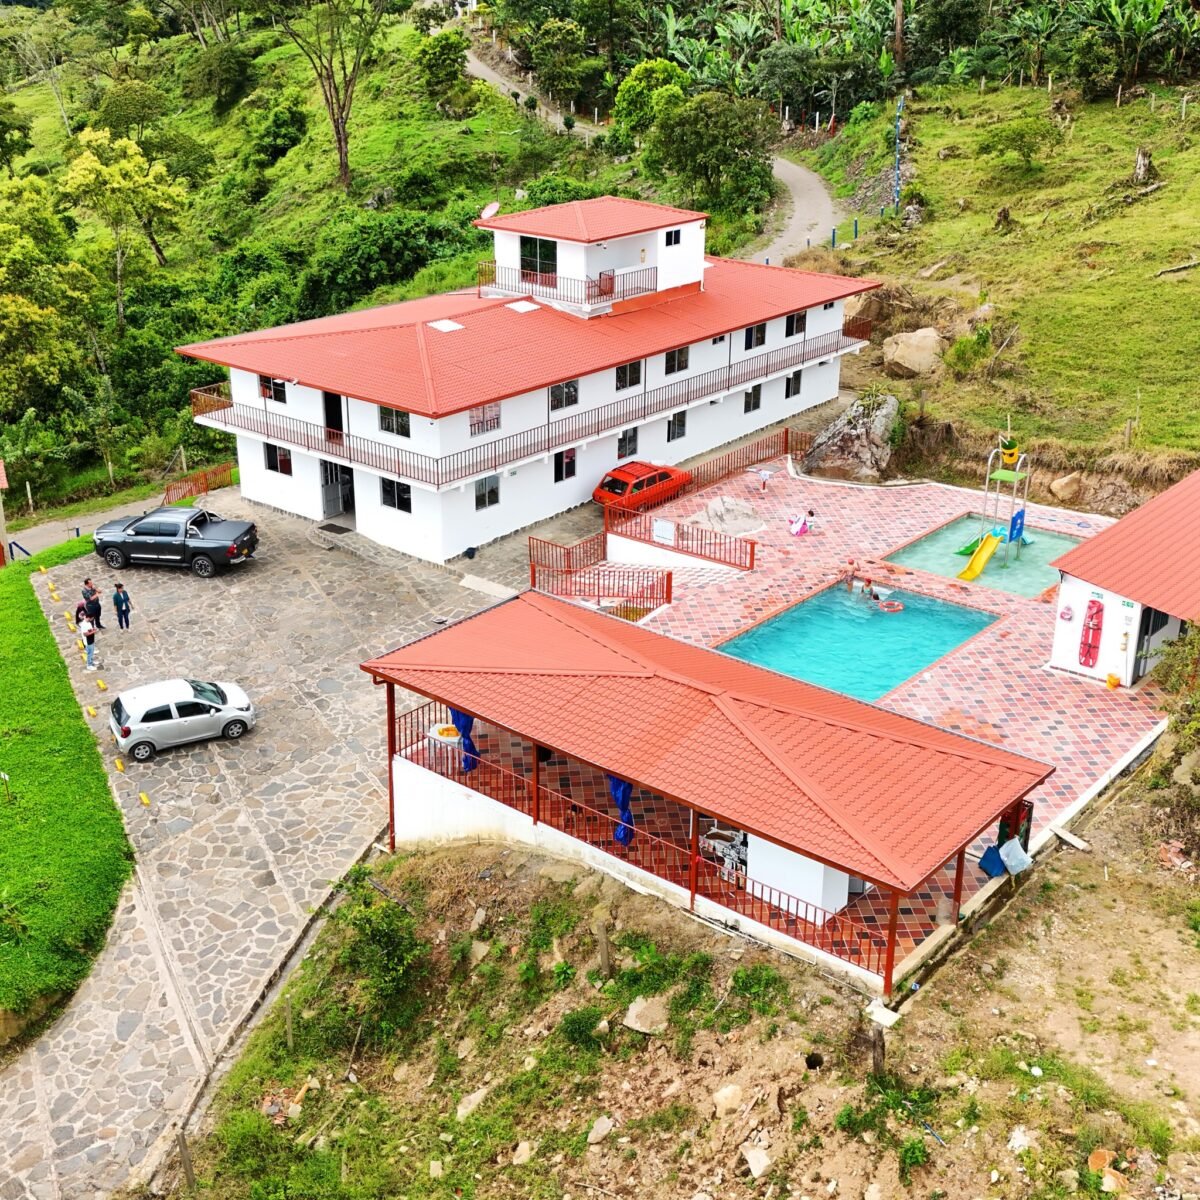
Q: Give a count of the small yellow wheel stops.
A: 11